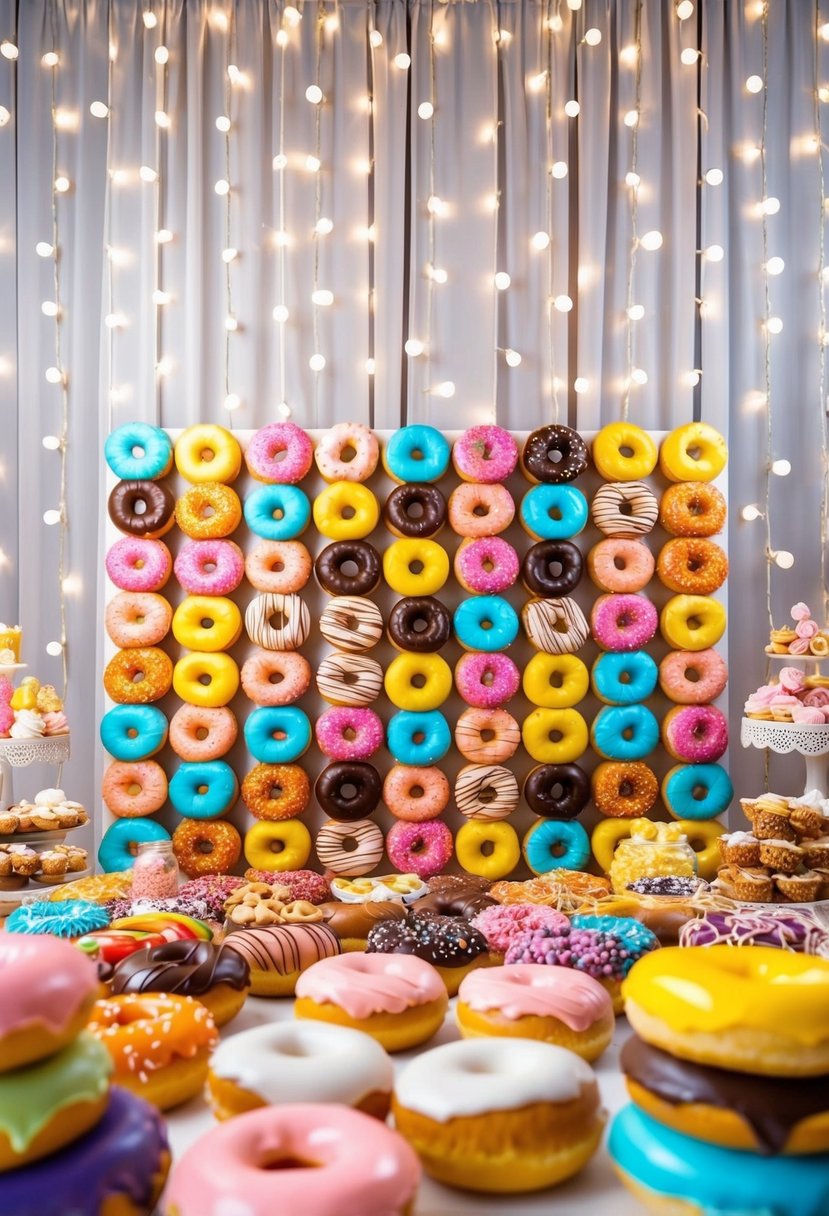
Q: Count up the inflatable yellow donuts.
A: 0